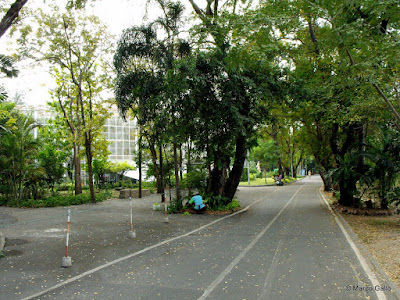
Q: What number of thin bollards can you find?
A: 3